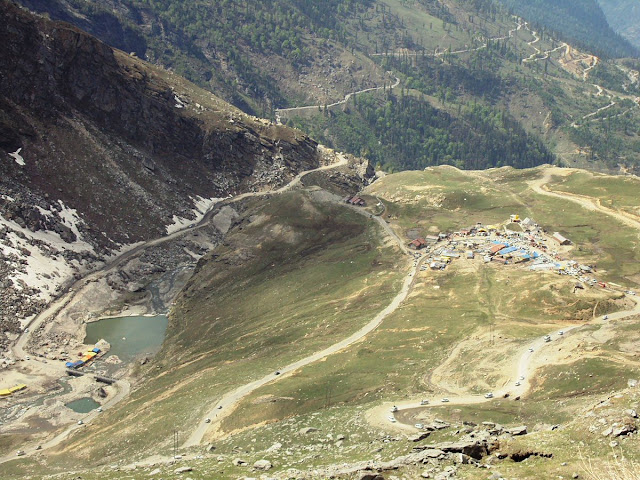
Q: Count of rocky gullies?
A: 1